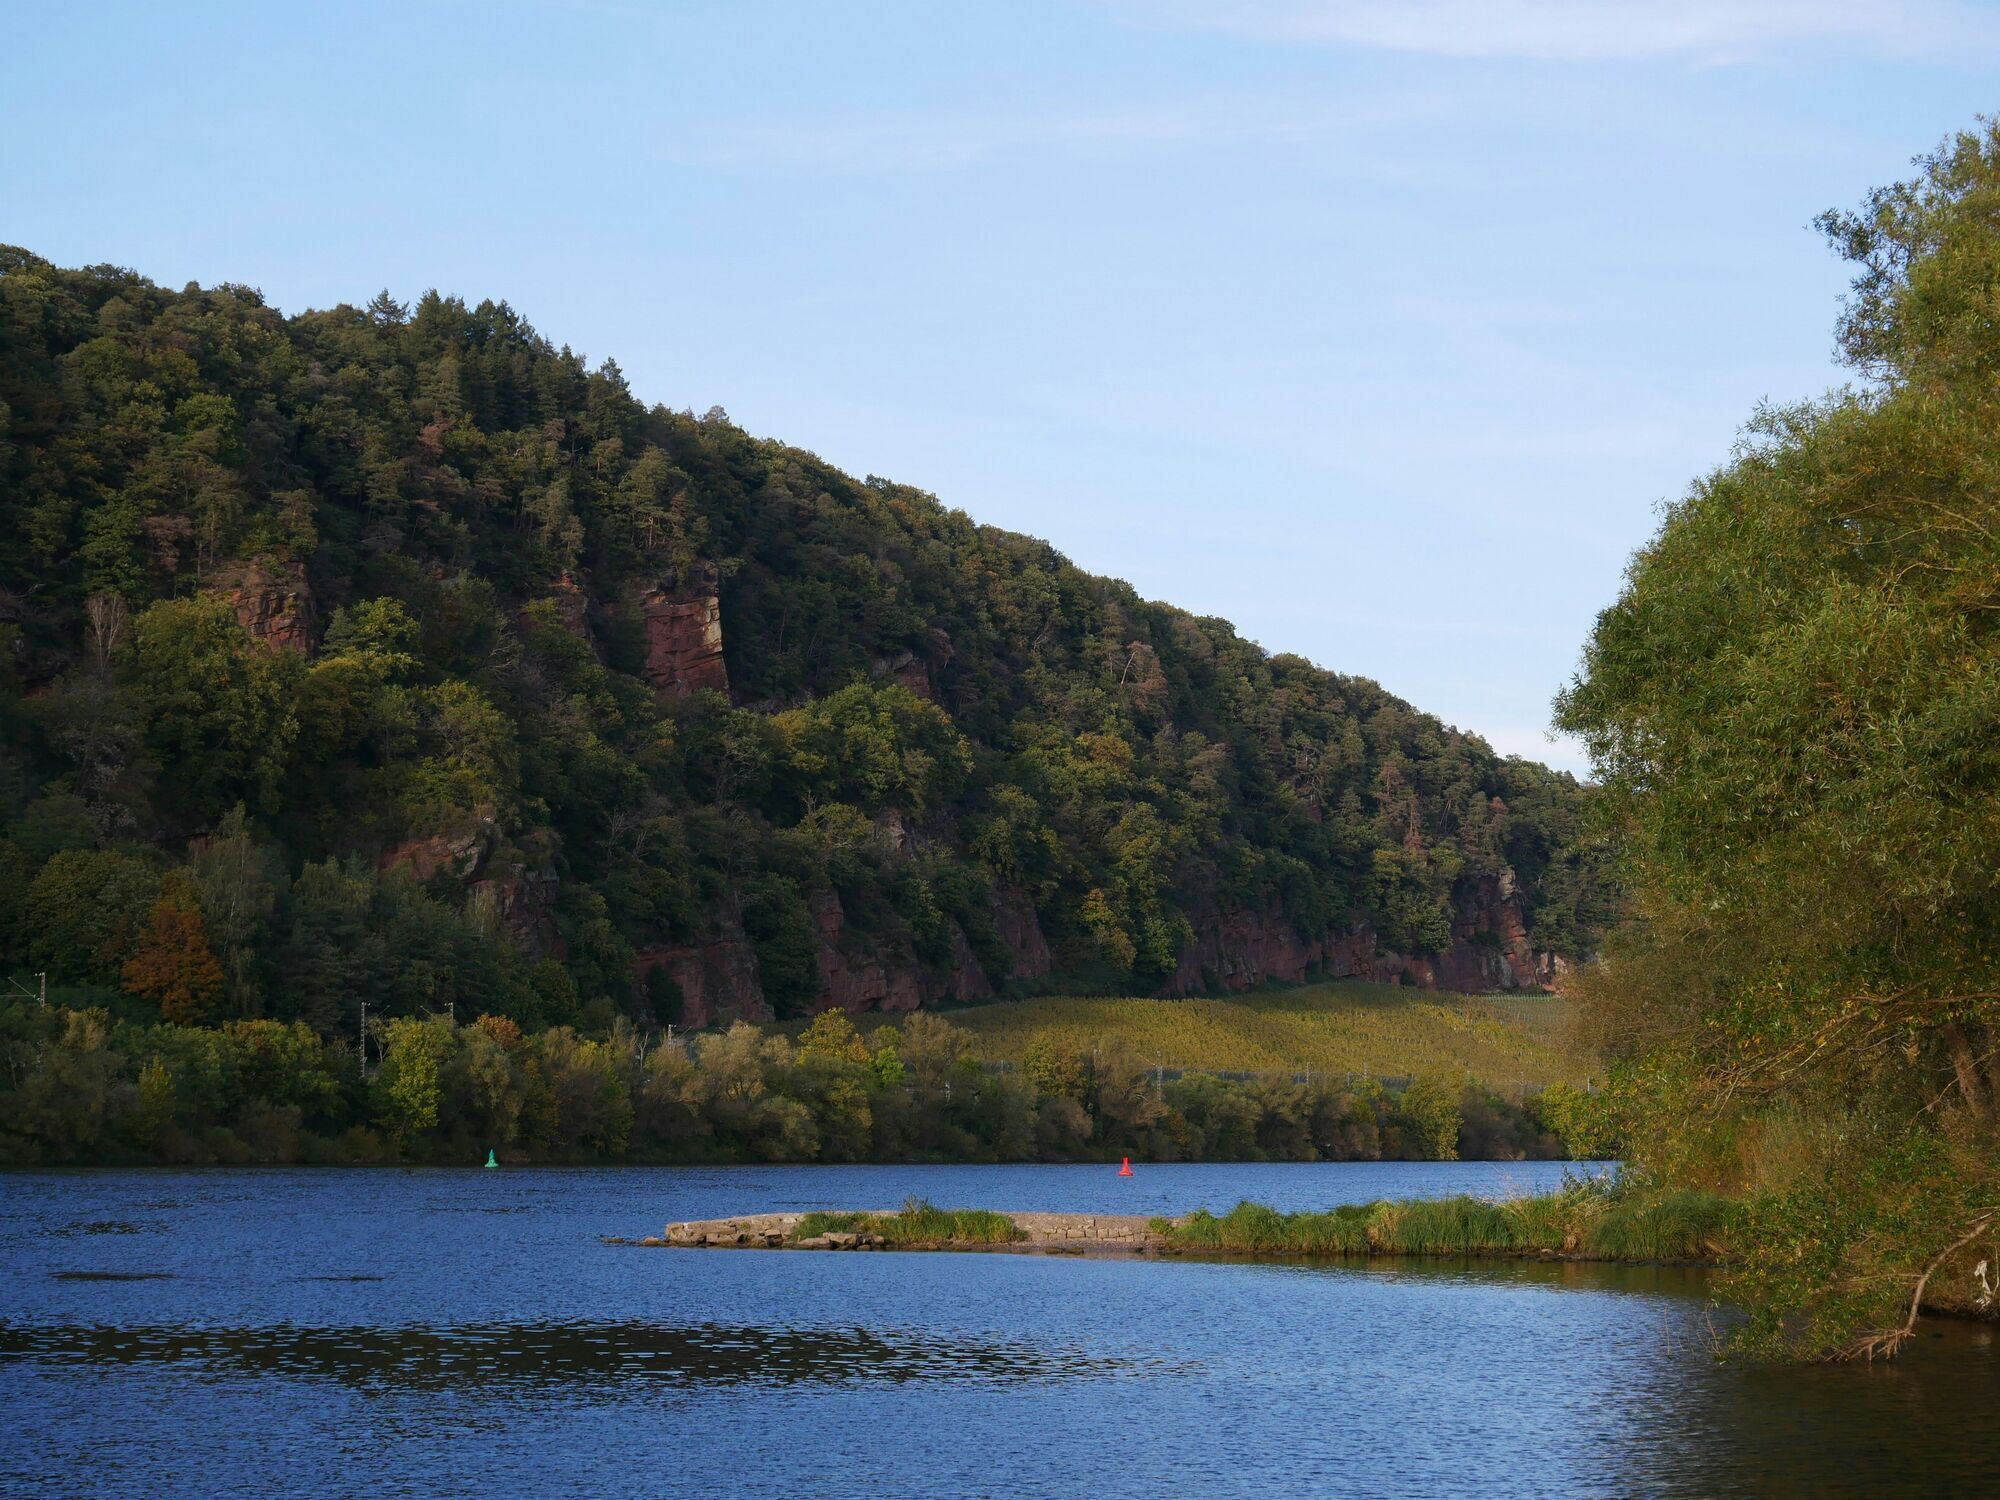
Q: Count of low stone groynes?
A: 1